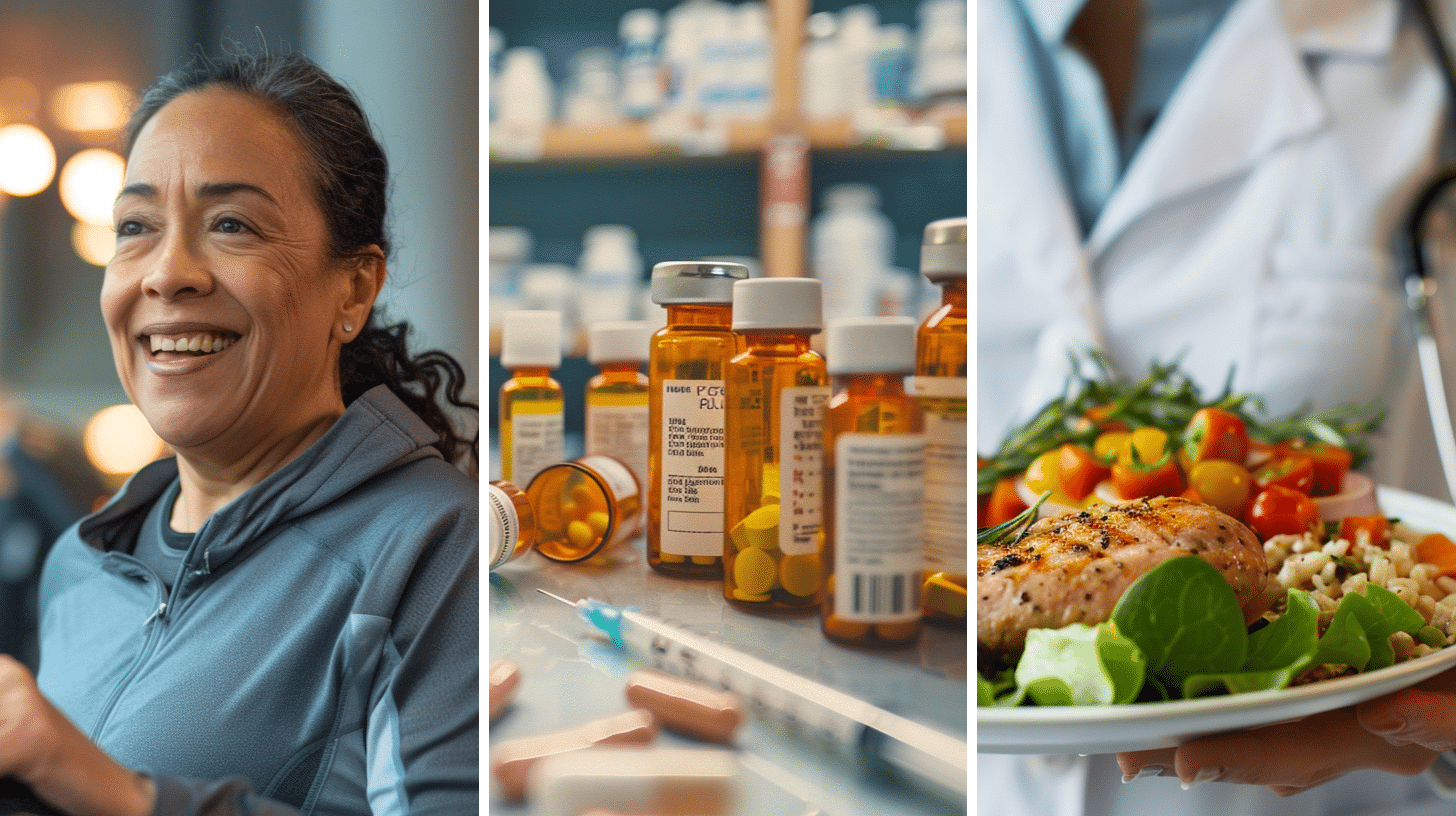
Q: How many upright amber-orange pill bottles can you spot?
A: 6